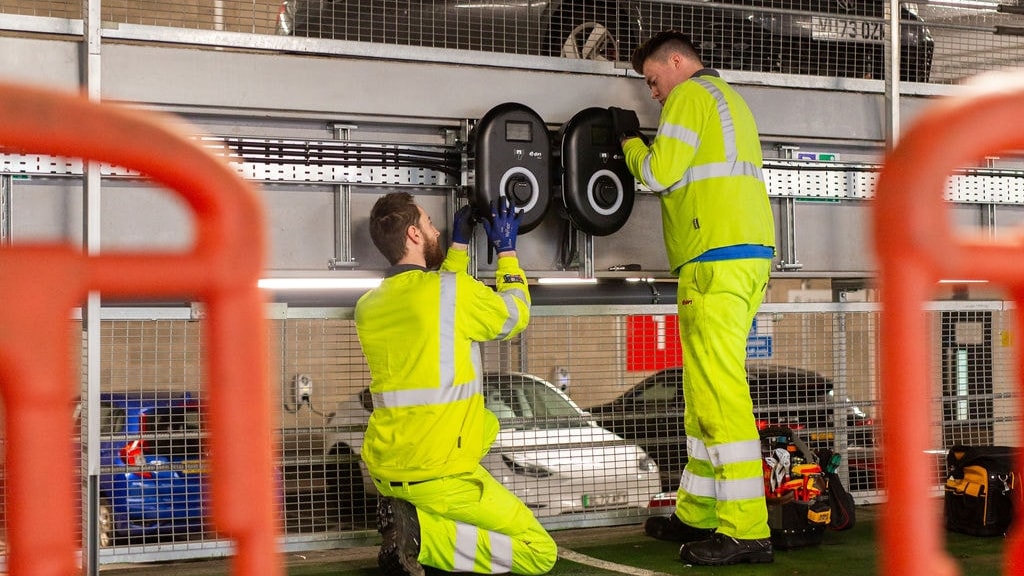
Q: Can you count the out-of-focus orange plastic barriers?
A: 2